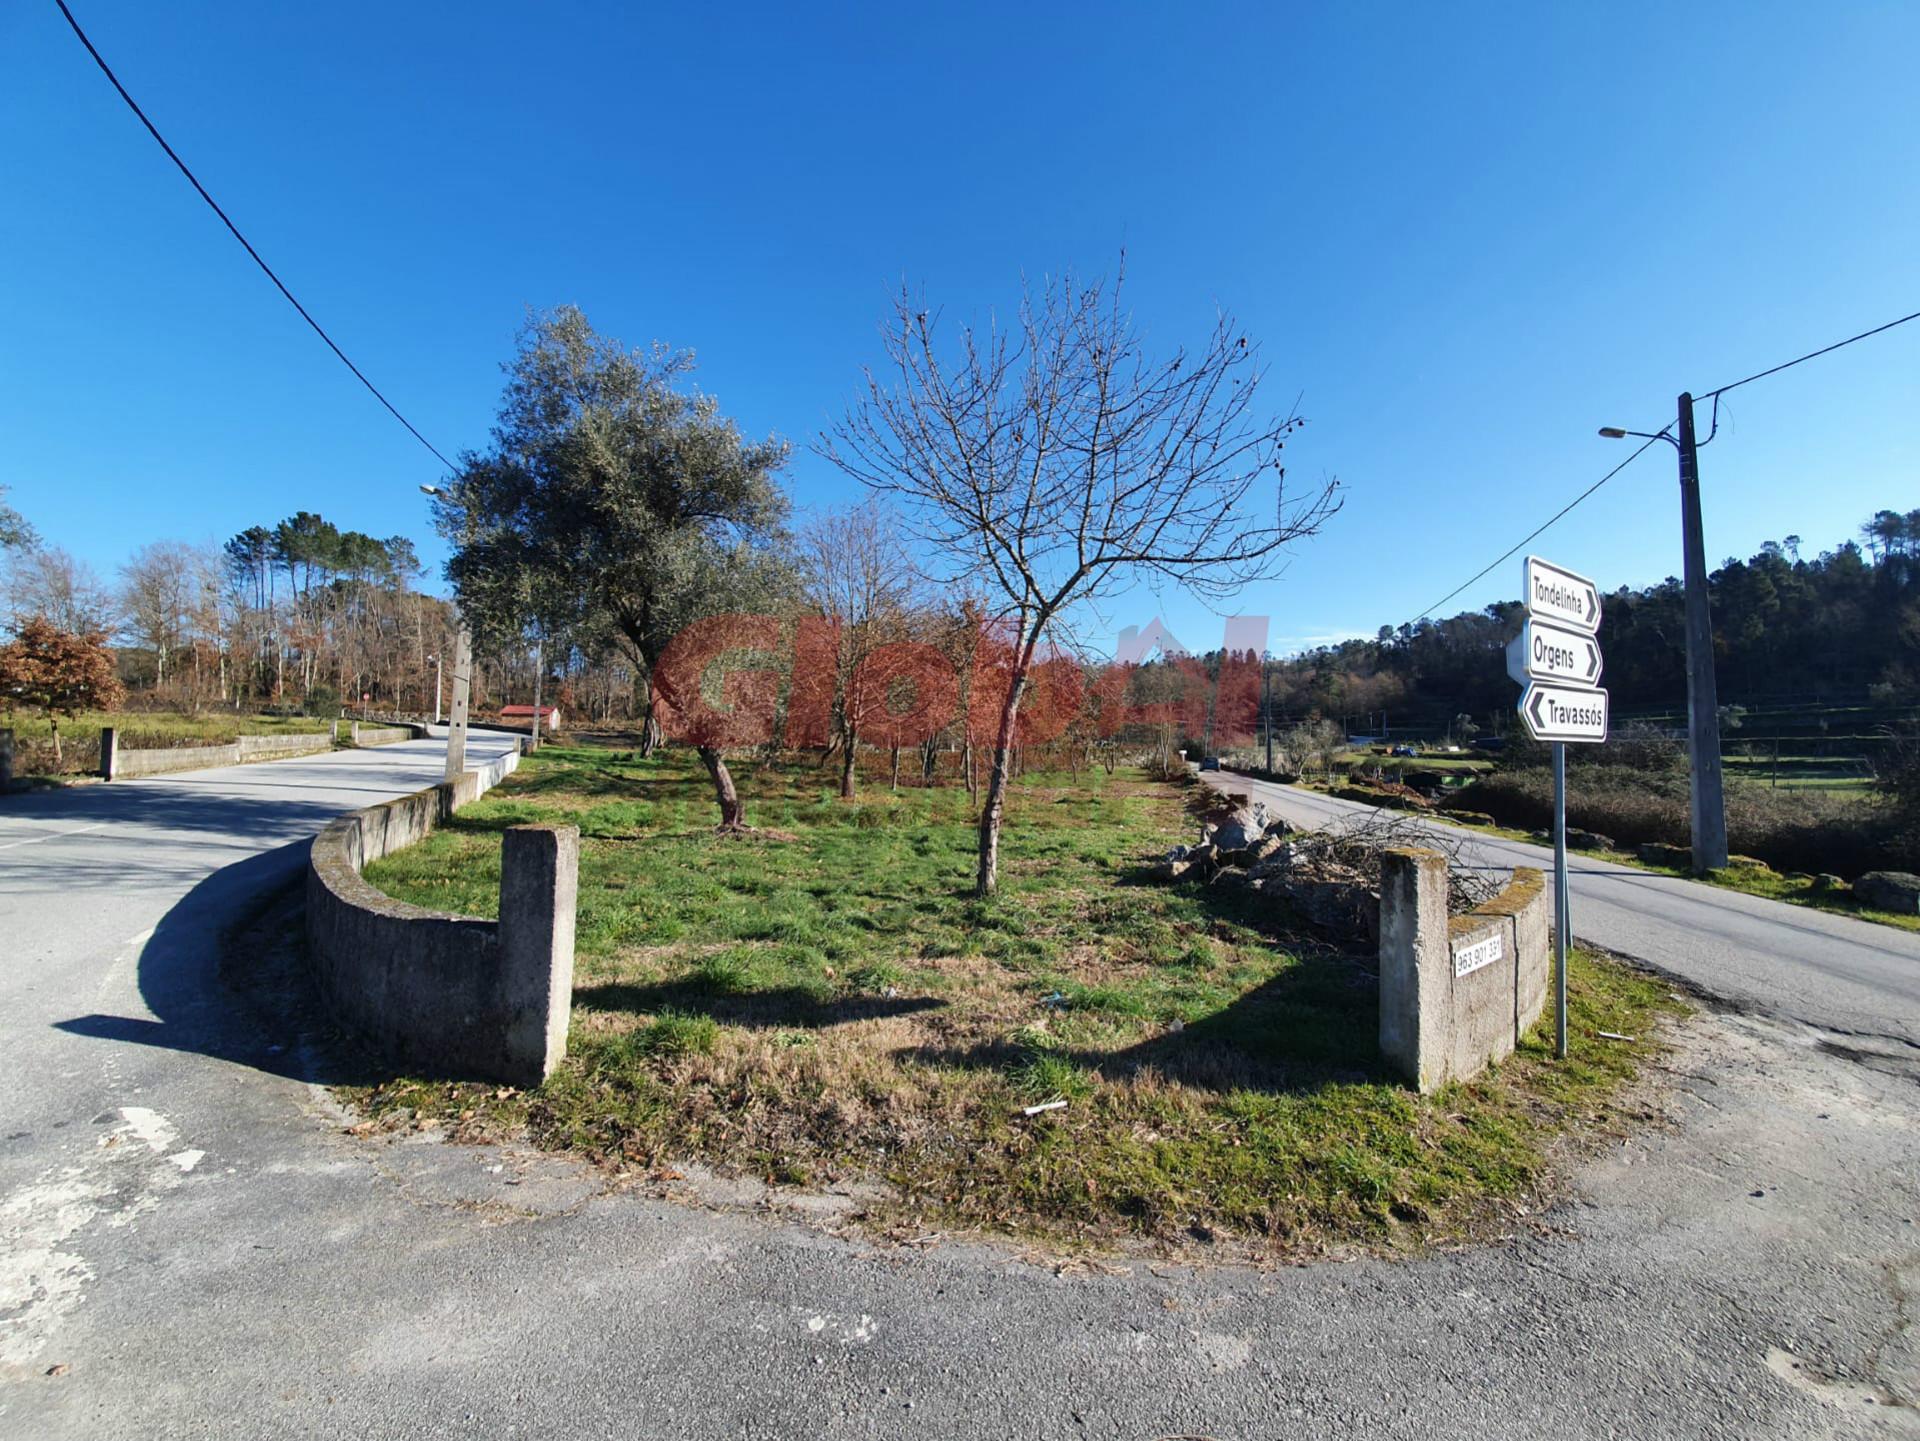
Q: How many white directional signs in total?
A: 3